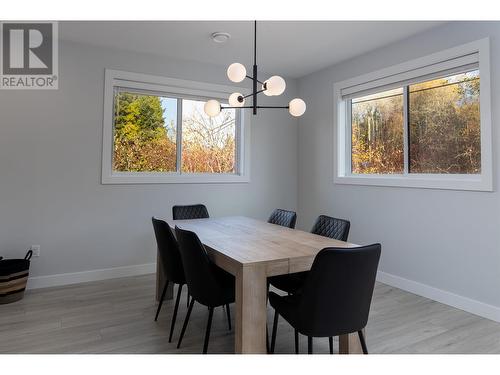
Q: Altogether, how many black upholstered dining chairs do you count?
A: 6